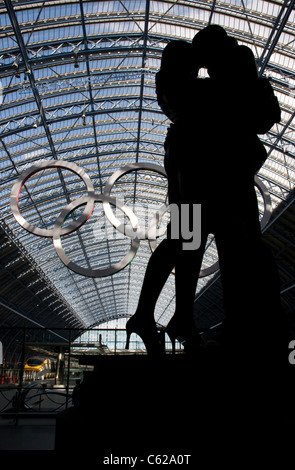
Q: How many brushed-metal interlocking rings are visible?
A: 5